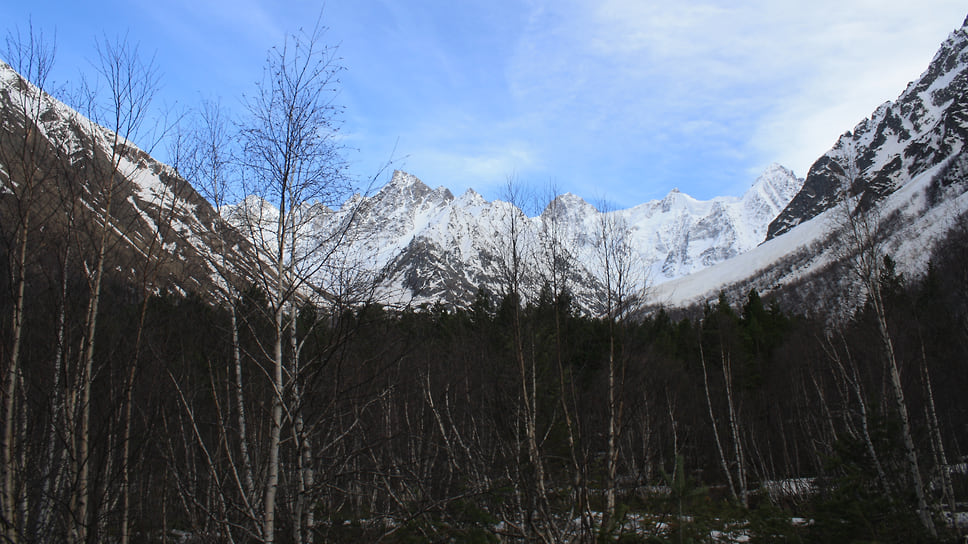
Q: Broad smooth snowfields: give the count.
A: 1